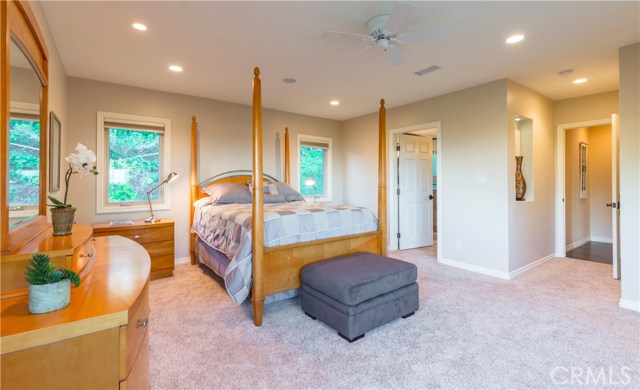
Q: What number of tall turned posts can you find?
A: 4